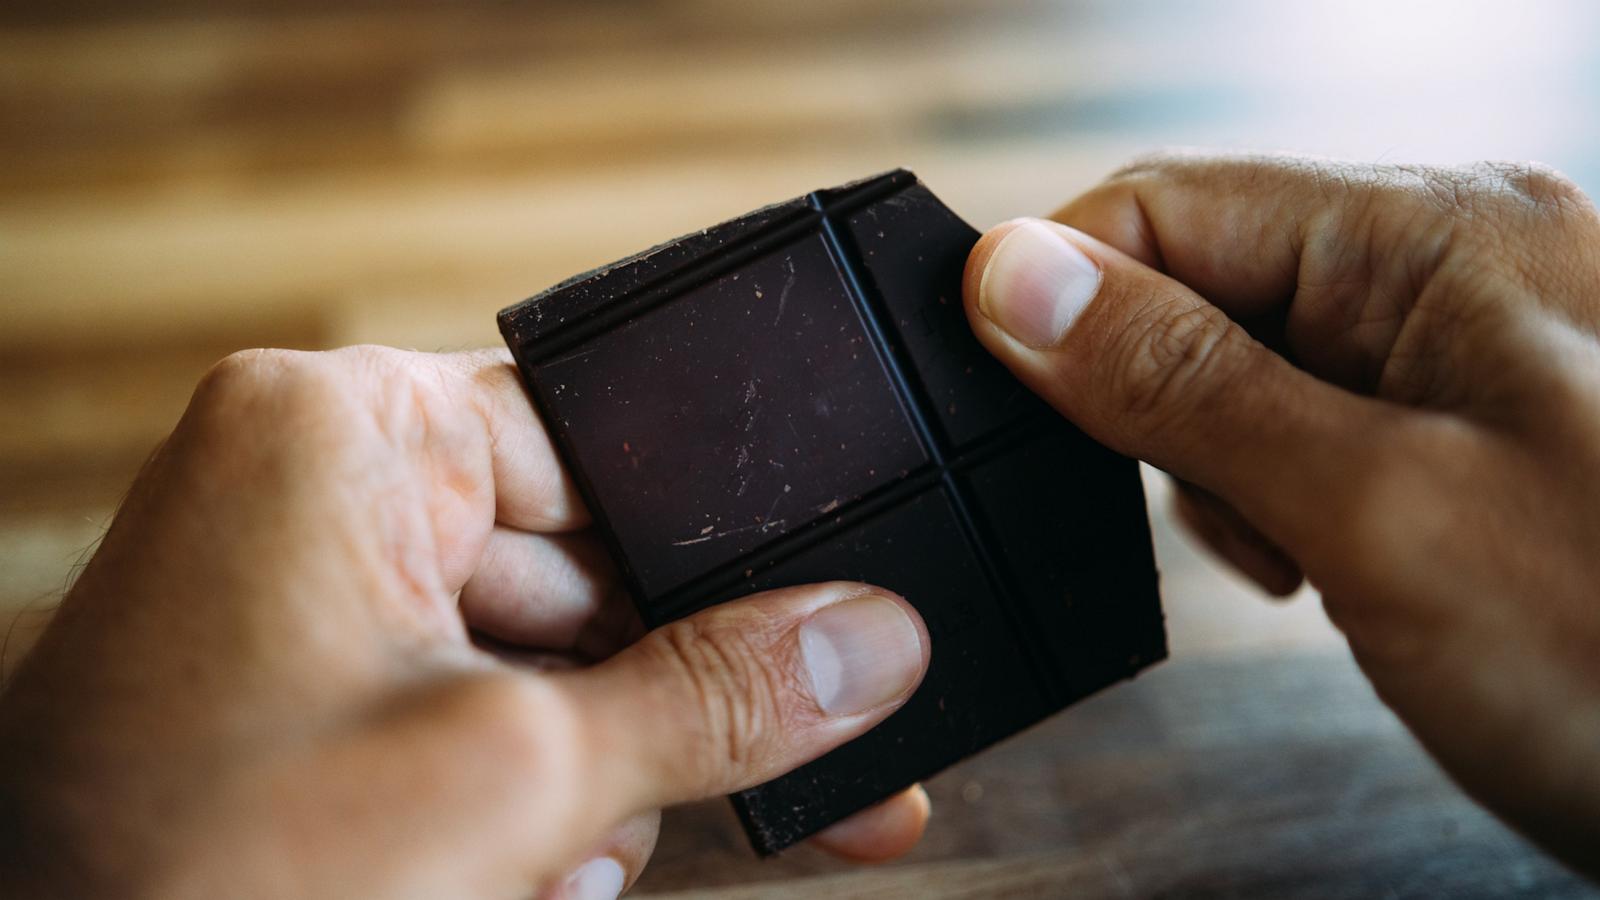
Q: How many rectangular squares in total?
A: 4